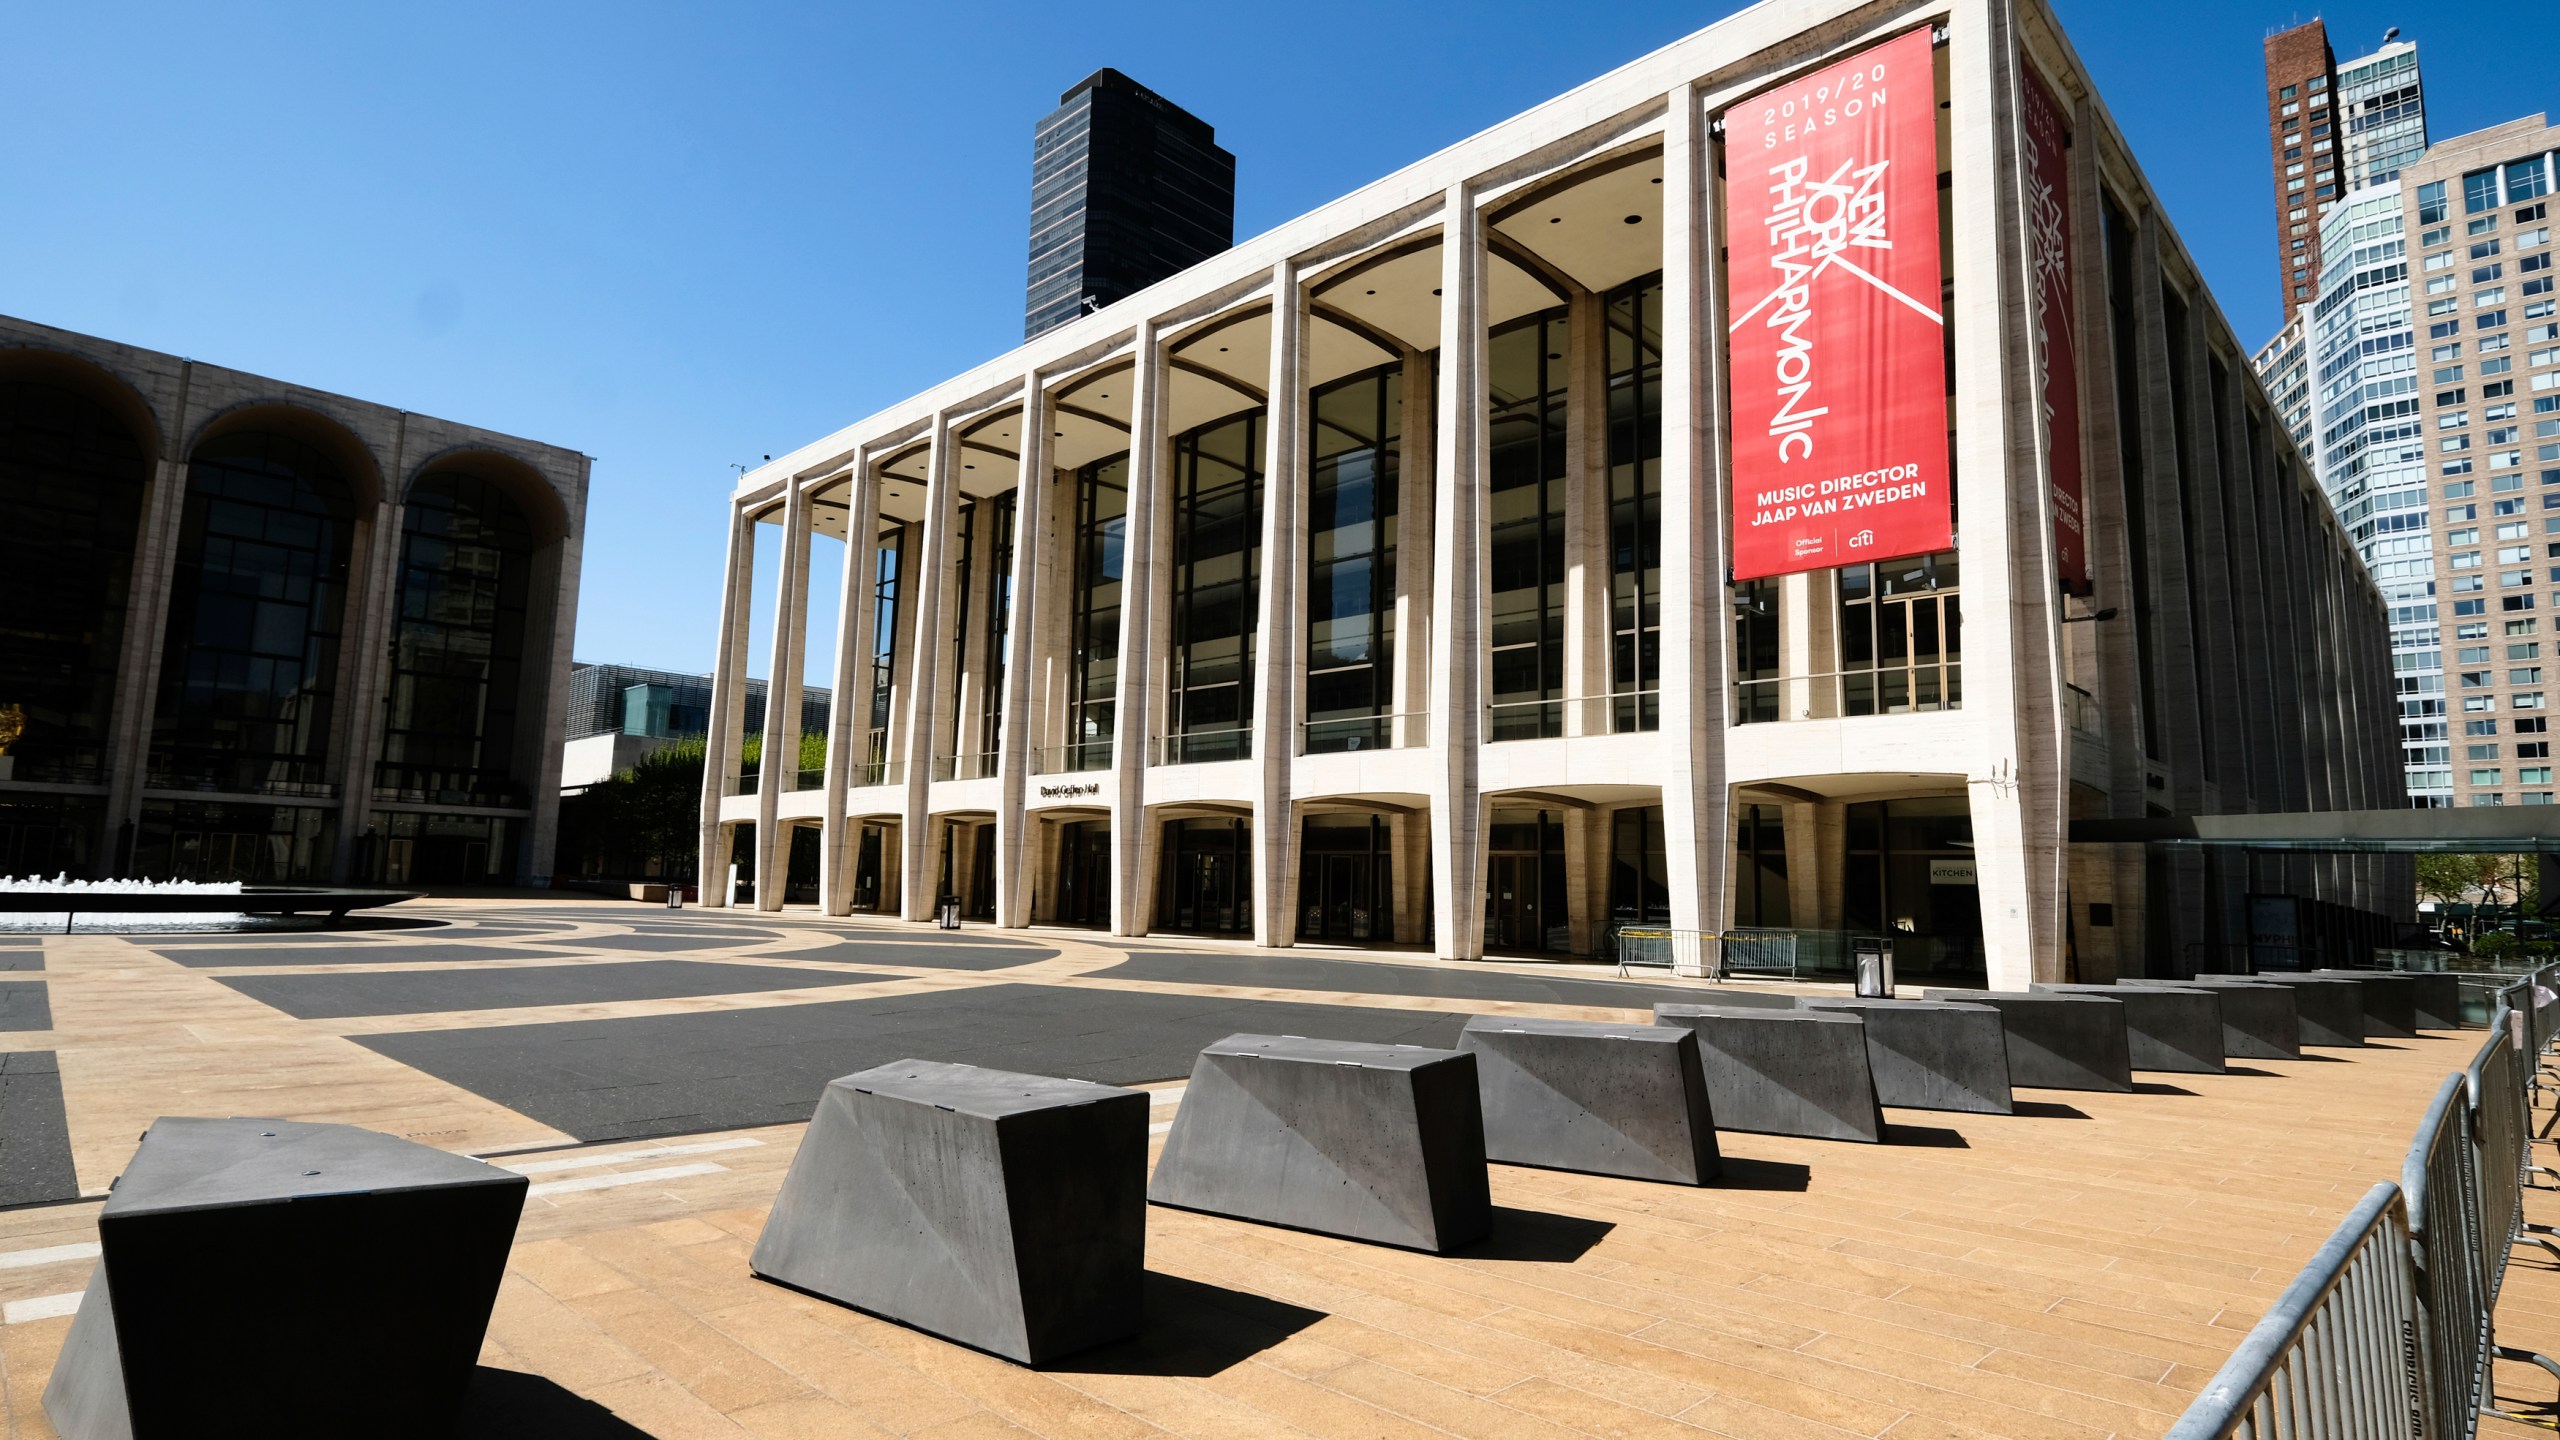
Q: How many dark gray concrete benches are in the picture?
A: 12